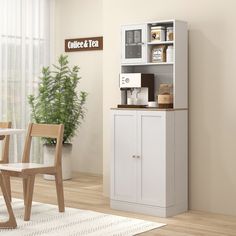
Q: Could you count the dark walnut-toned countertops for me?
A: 1